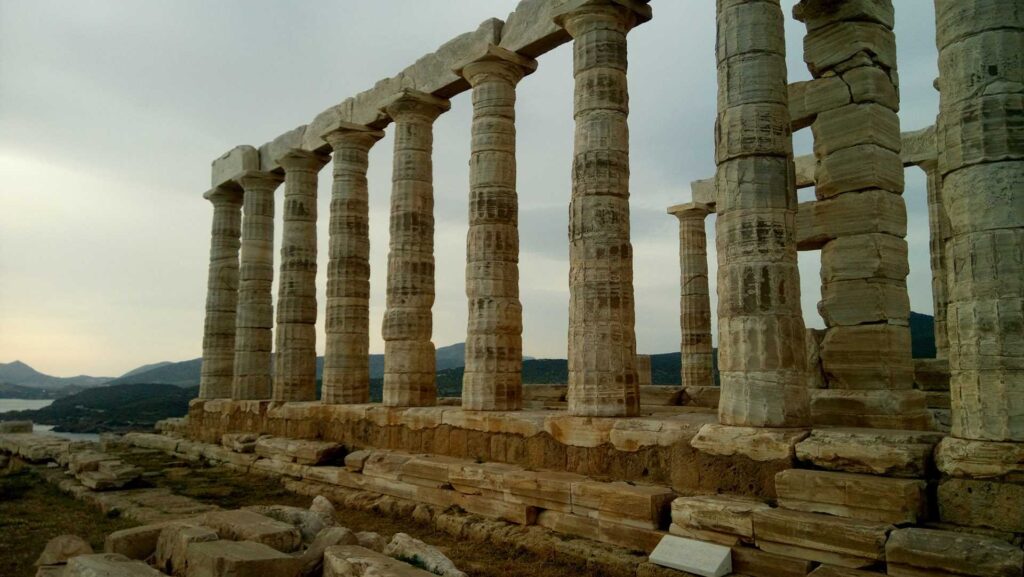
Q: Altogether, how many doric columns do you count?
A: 11